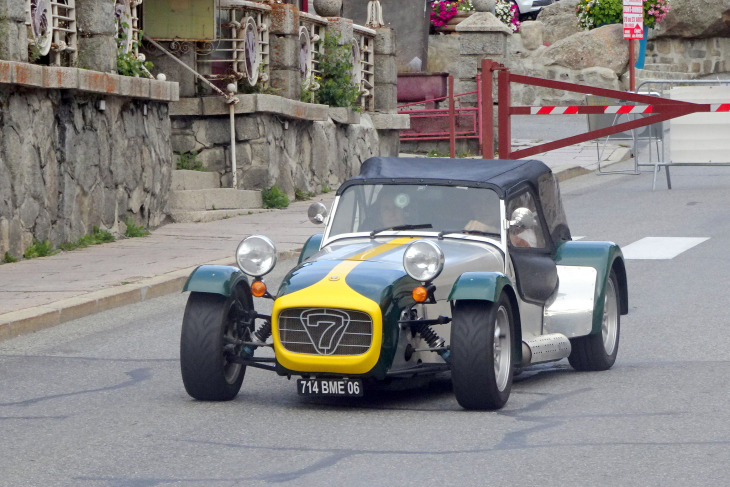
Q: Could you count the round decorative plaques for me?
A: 5